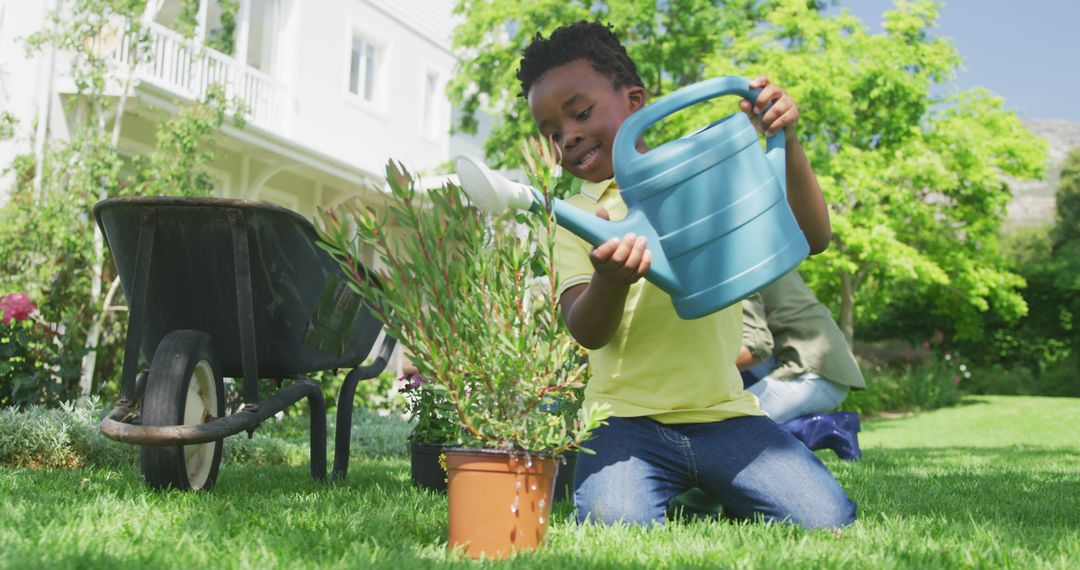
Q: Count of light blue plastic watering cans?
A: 1